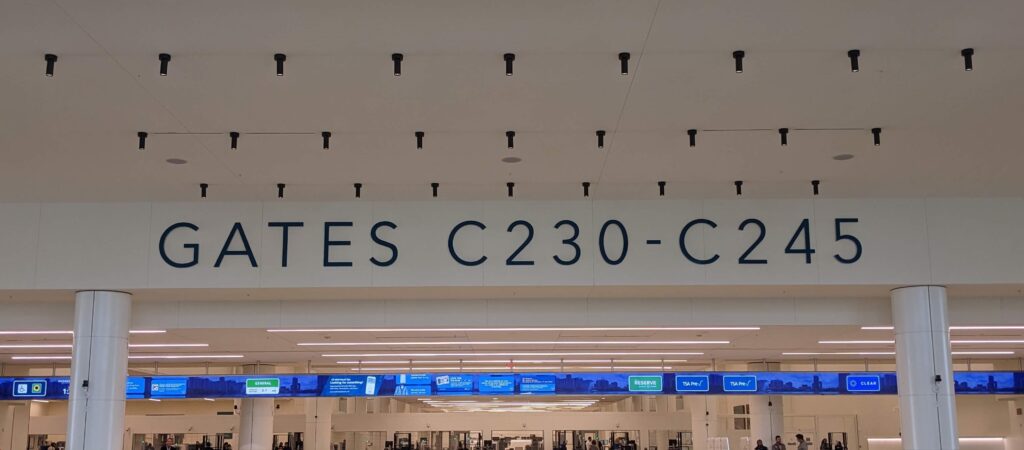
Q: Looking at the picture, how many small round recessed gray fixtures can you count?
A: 3